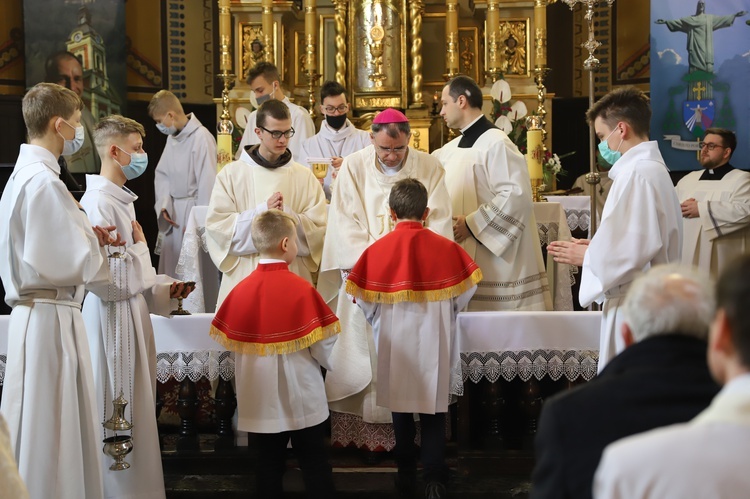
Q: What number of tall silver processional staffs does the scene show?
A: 1